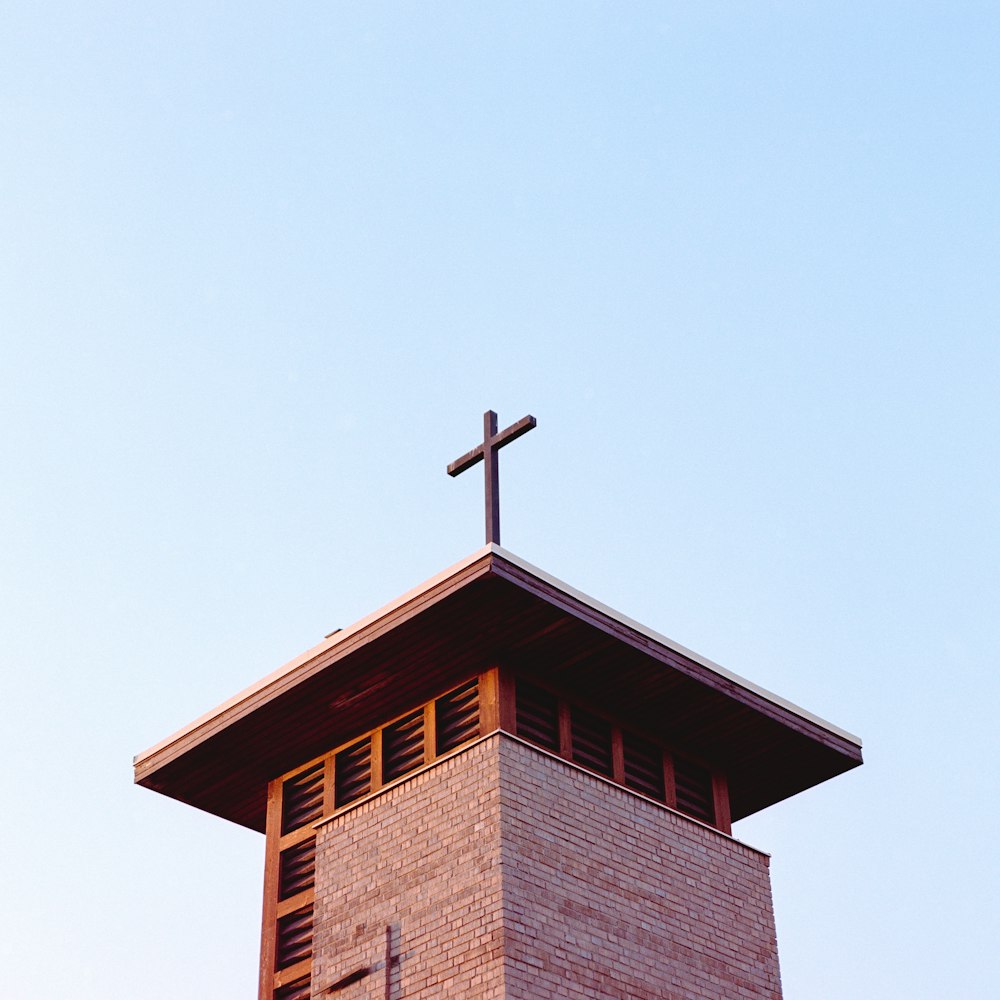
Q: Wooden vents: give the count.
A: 11